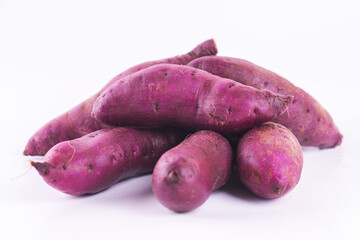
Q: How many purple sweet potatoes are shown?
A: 6